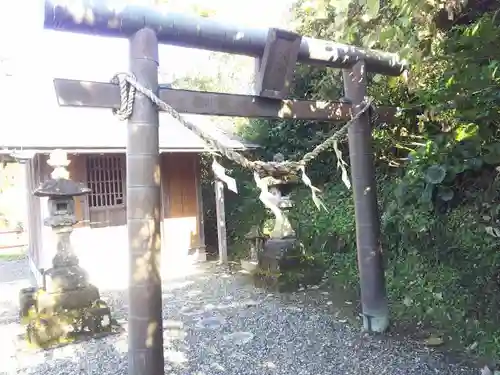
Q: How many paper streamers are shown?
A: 4